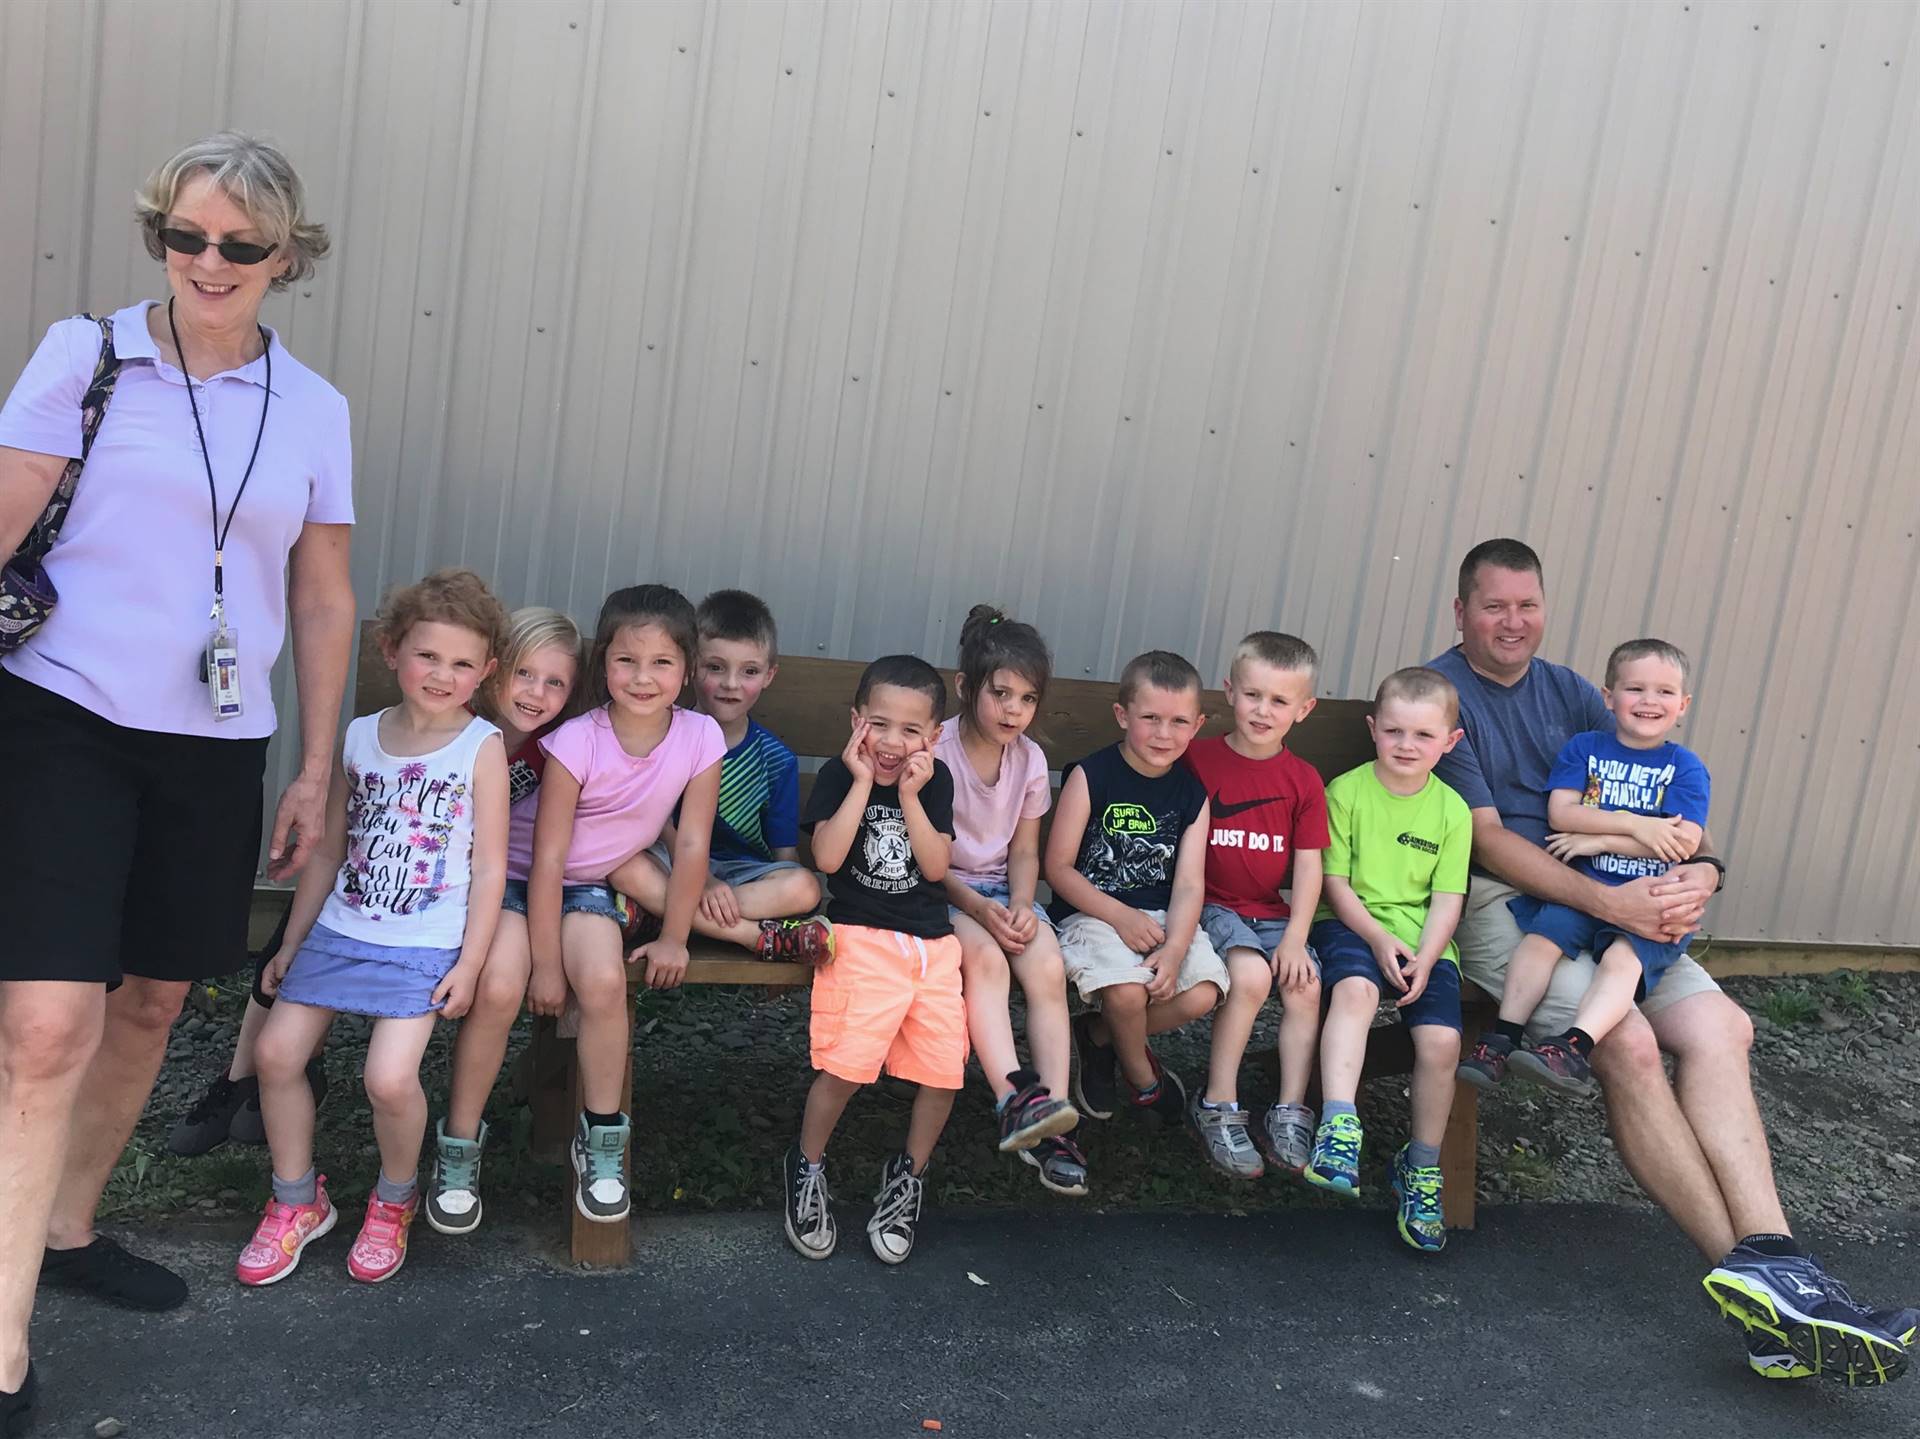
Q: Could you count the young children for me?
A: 10